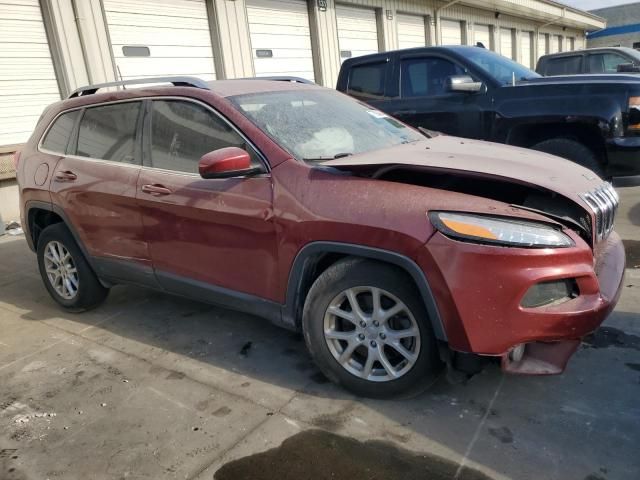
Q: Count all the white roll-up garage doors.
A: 12